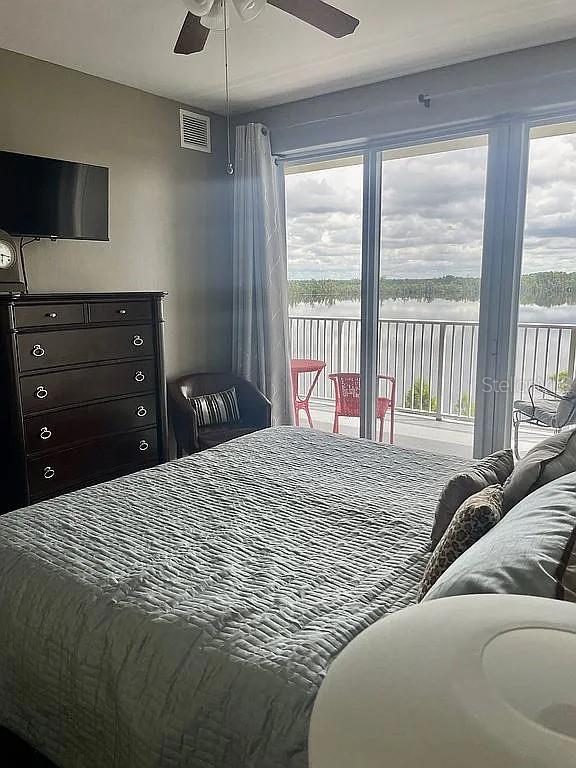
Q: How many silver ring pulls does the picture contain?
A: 8